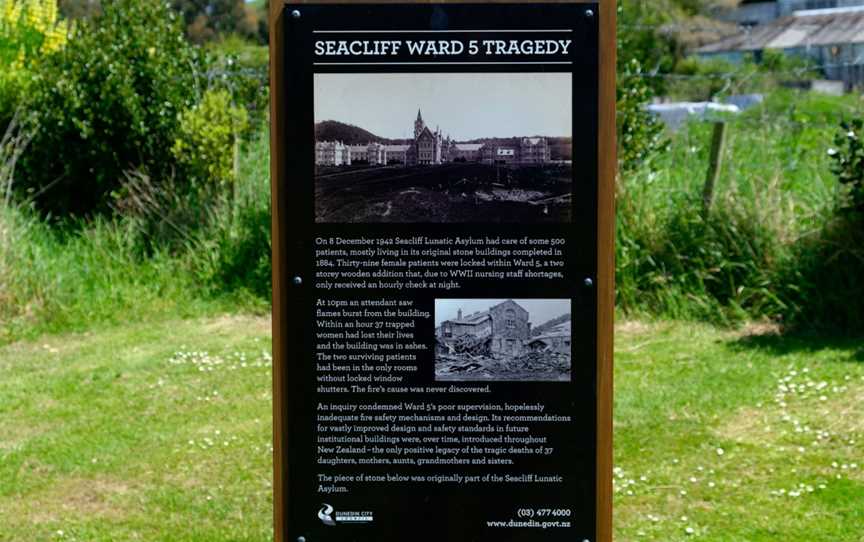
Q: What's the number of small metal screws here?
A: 6